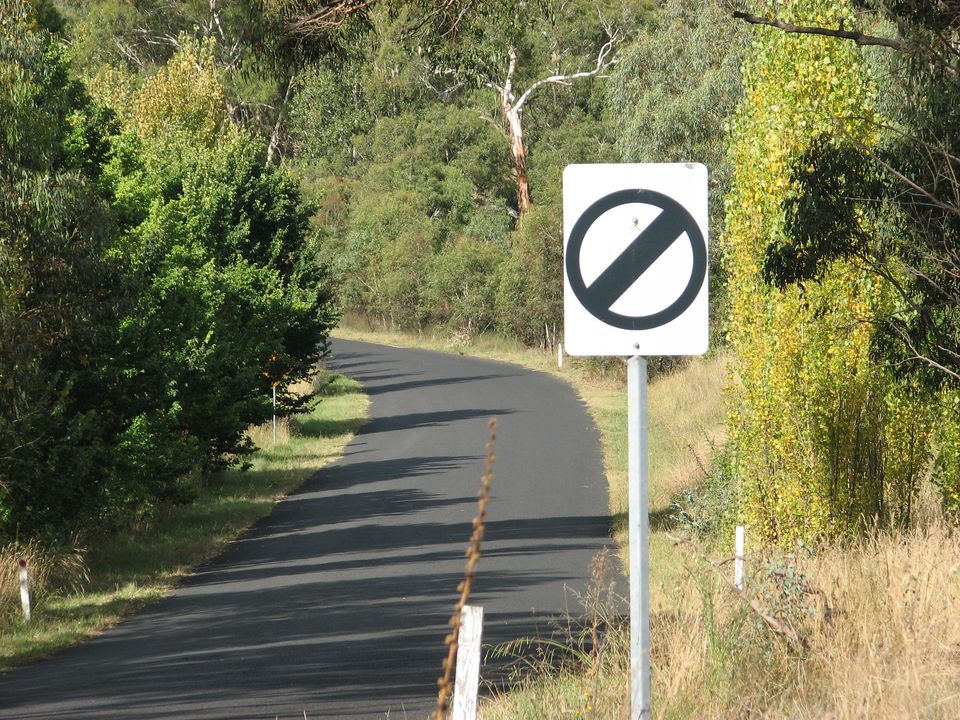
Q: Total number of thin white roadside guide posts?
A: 4